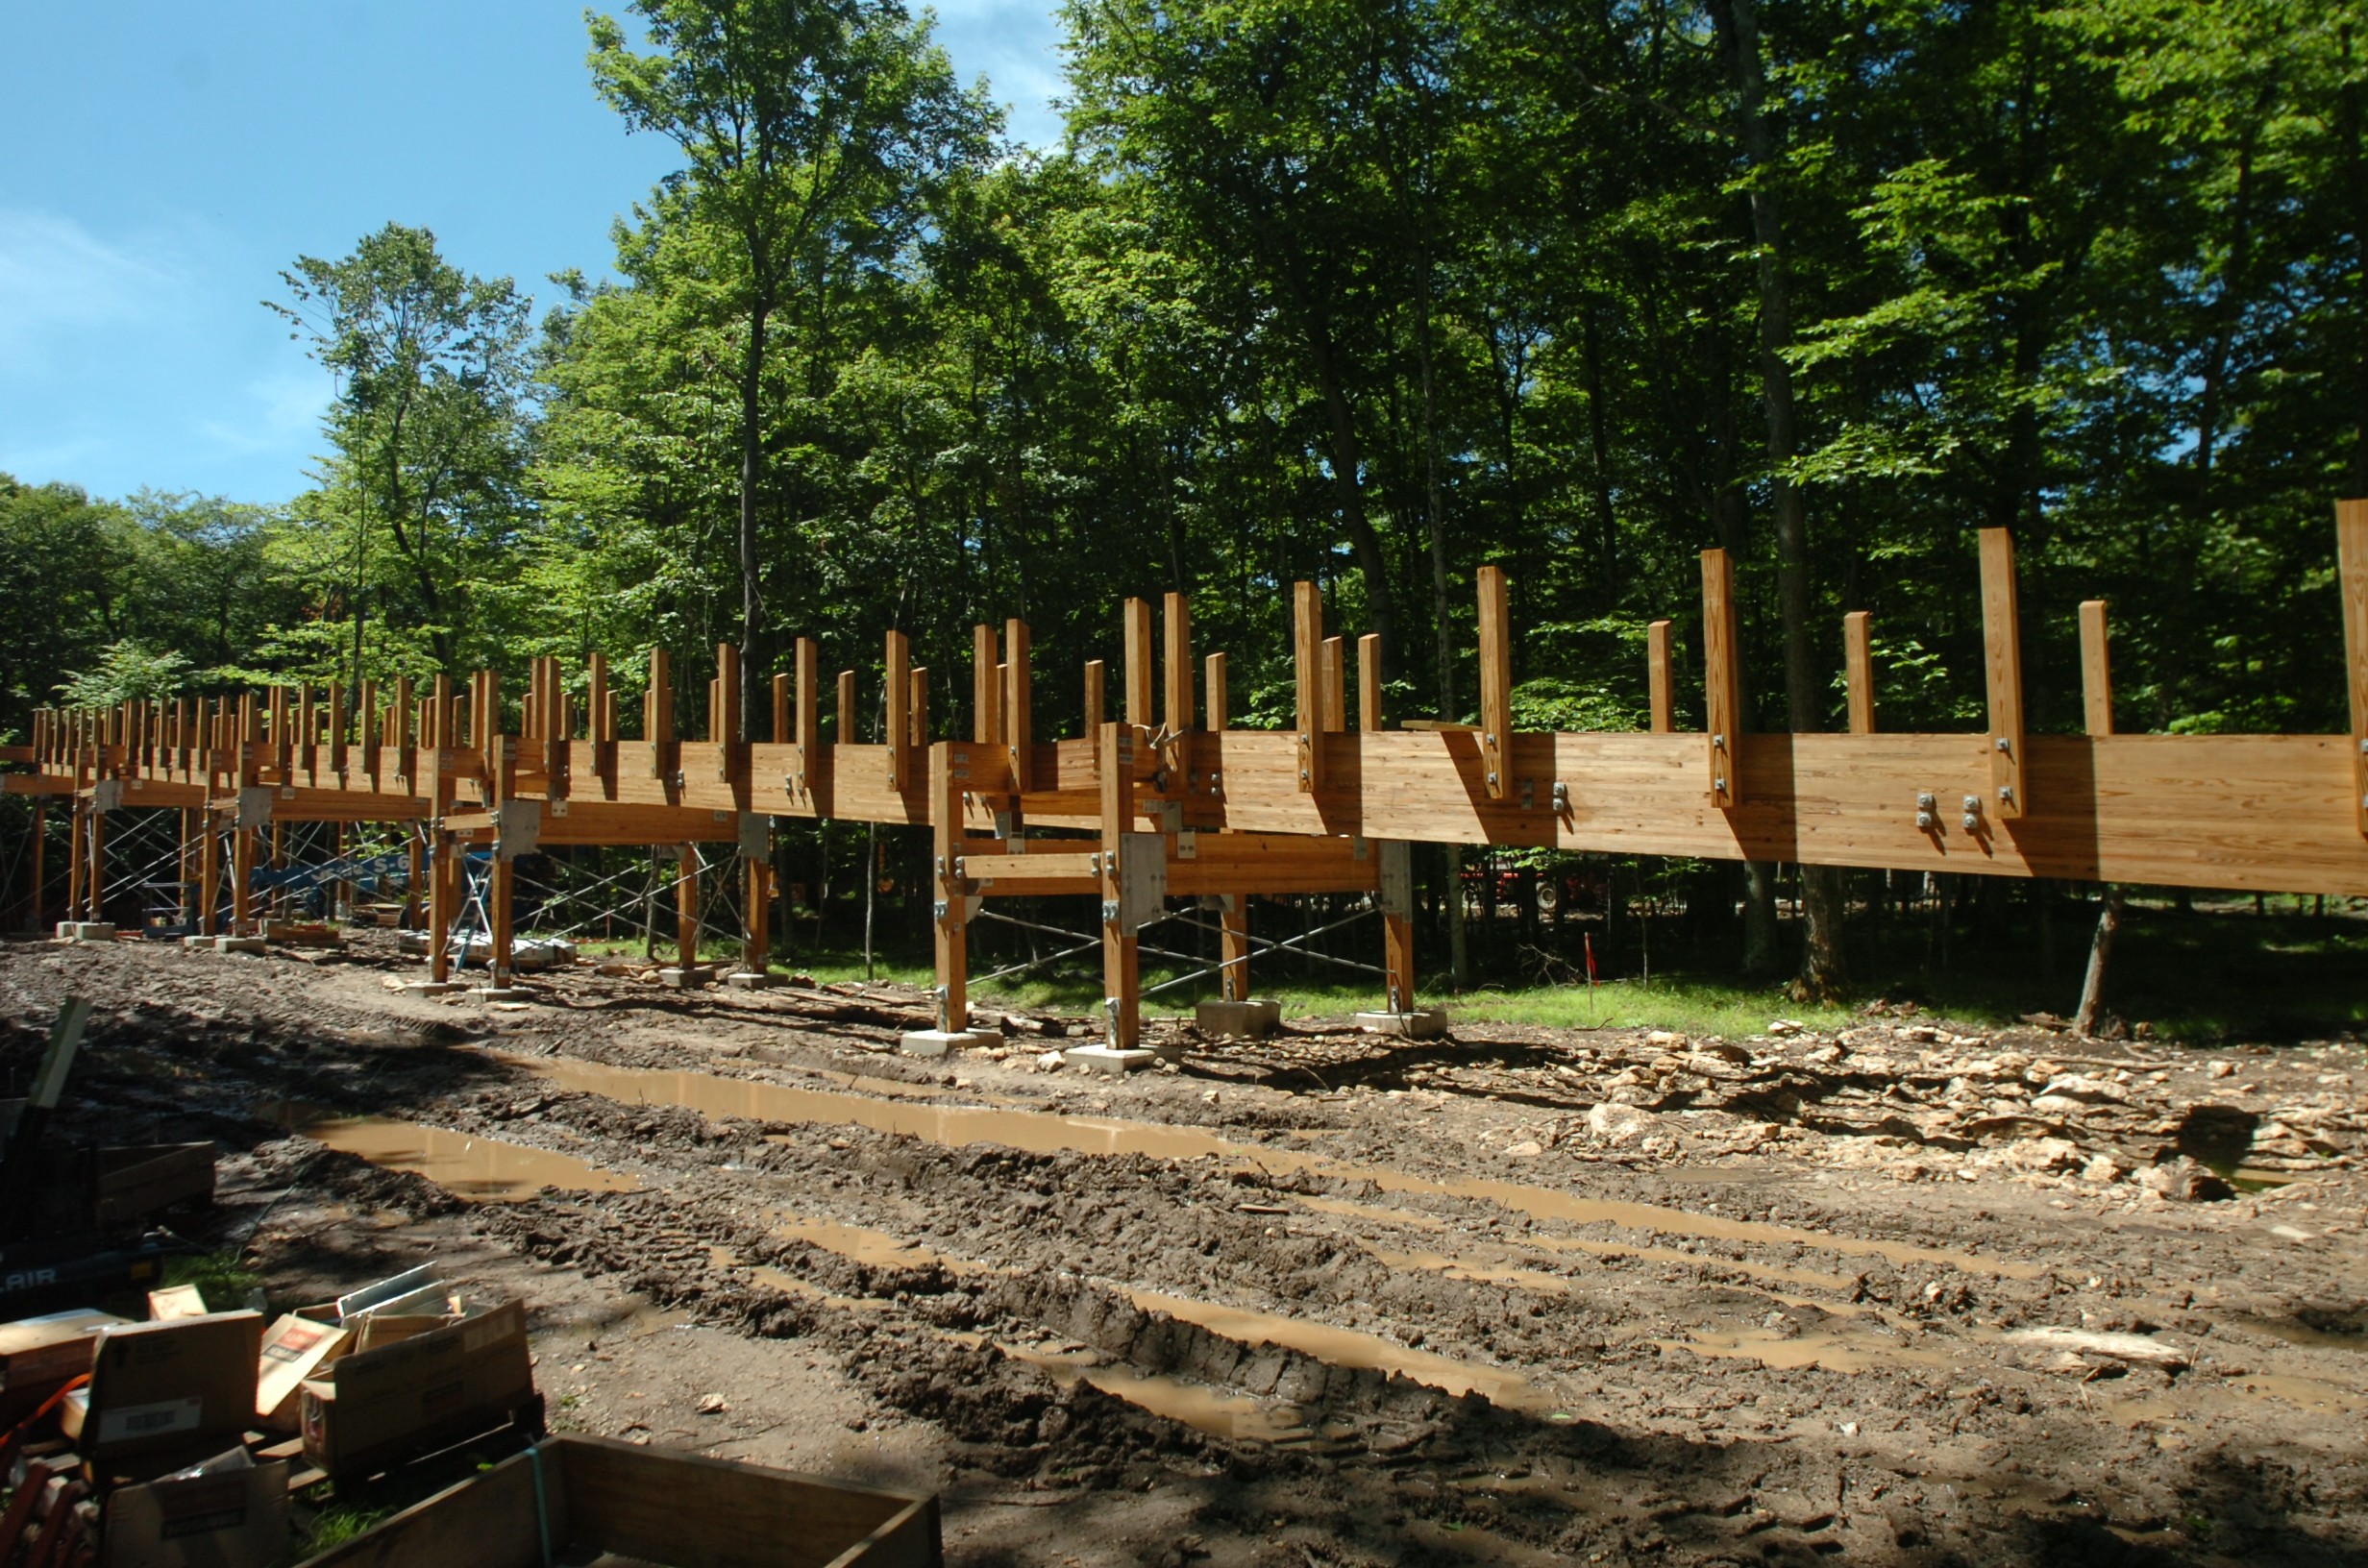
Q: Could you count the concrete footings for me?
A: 12